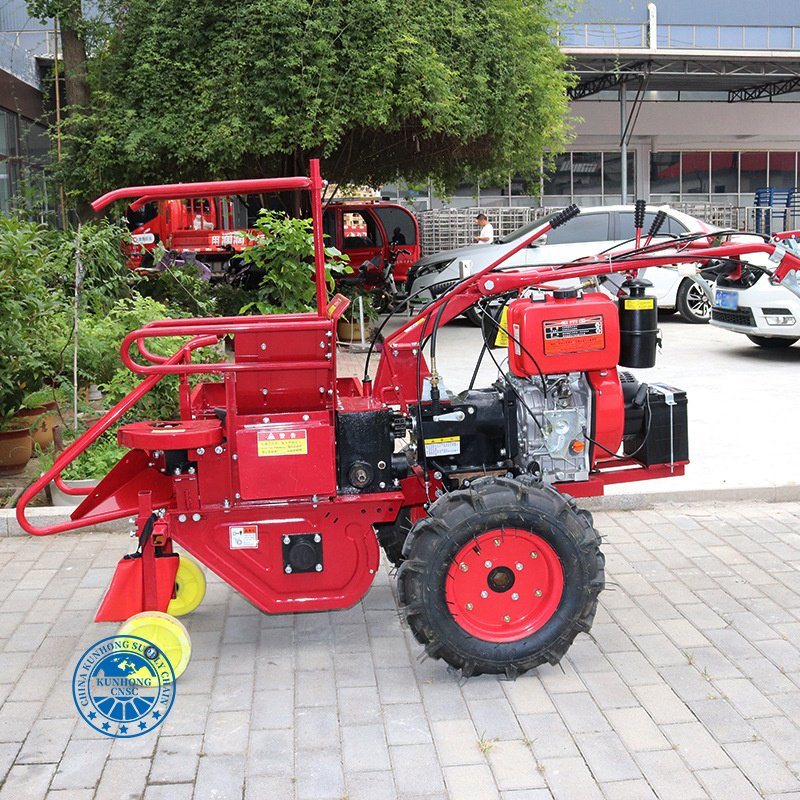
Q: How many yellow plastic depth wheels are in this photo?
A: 2